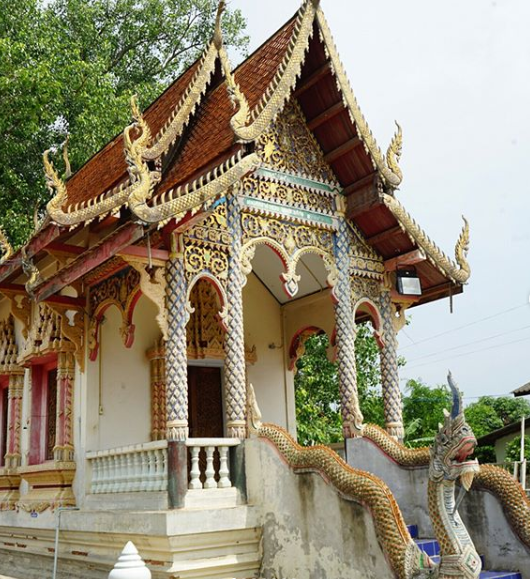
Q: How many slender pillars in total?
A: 4